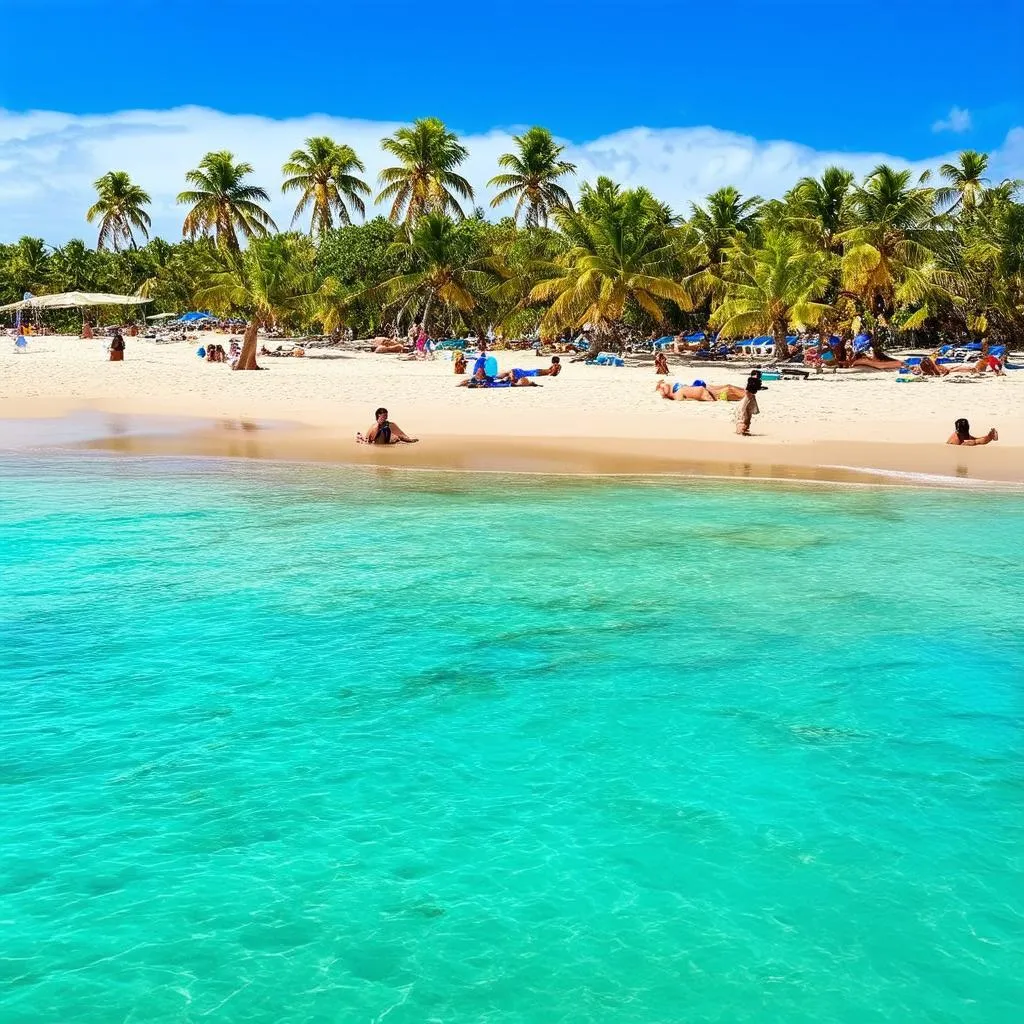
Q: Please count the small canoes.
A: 0